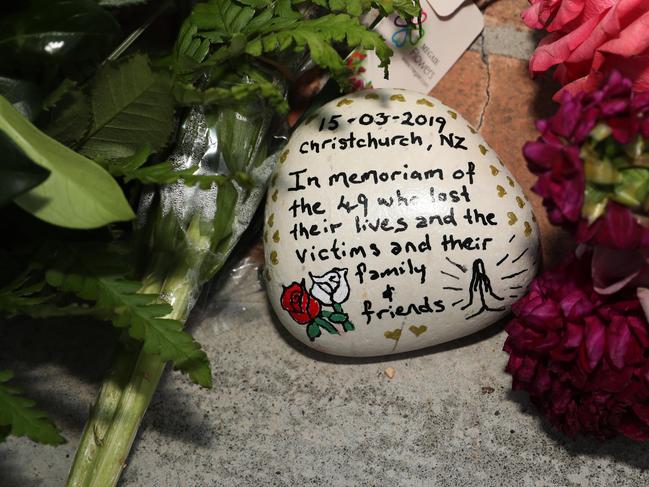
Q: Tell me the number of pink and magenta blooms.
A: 3